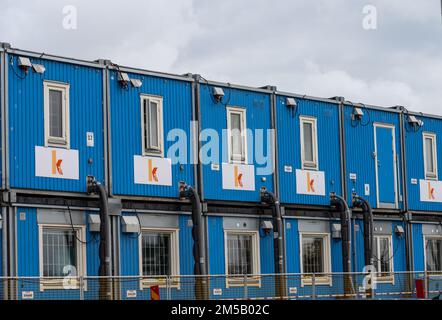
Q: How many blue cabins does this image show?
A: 12